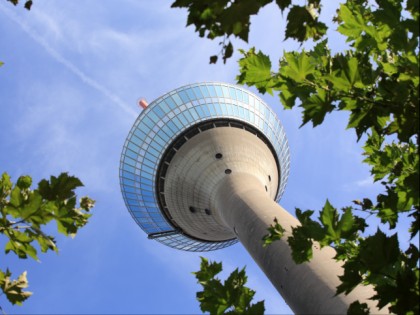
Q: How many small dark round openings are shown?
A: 6